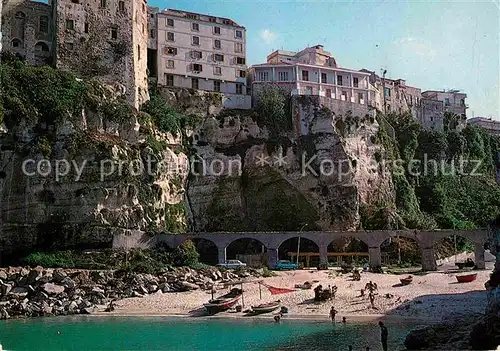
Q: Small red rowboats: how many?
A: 2